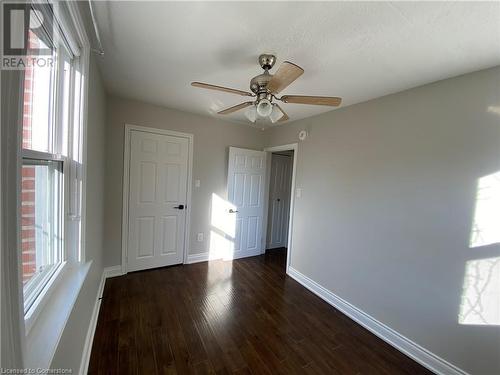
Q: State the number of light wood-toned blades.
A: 5